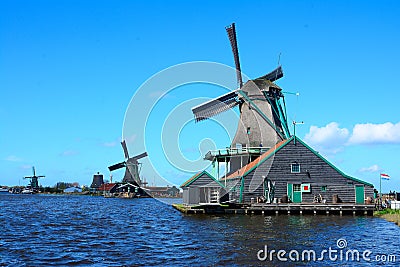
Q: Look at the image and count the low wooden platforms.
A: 1